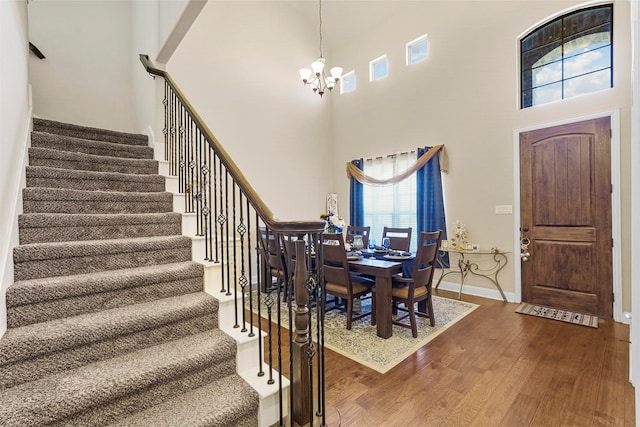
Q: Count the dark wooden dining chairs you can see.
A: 6